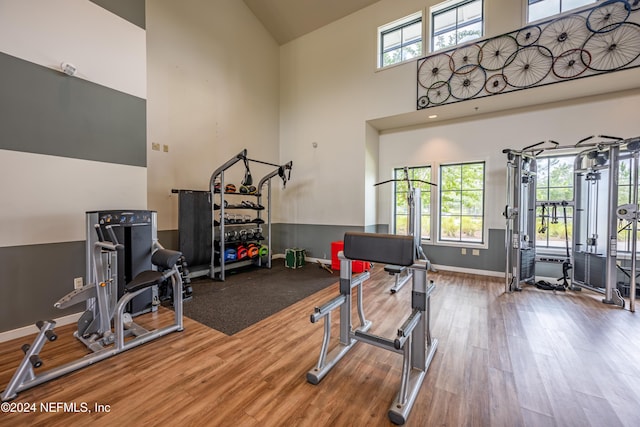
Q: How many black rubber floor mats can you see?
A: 1